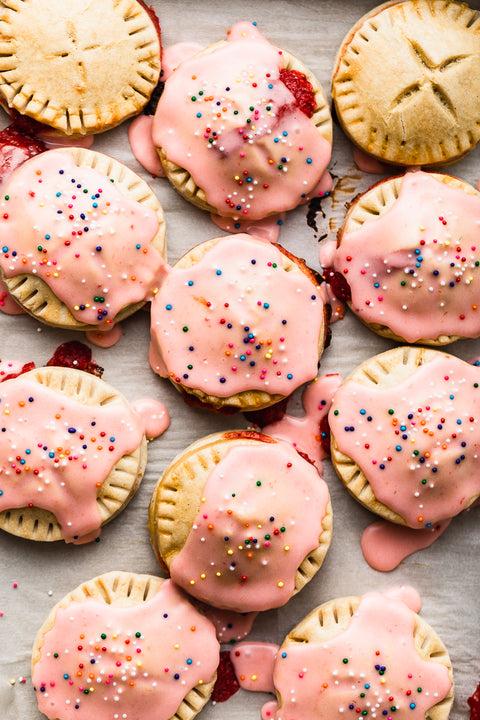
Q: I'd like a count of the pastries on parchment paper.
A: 11